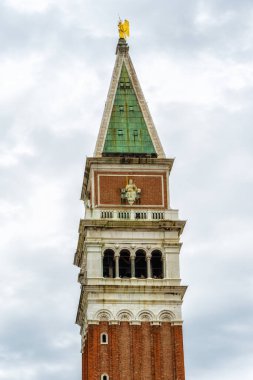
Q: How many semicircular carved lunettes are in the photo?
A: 4